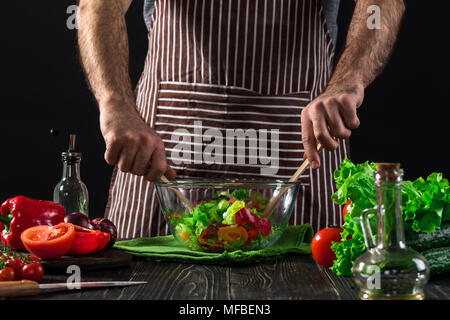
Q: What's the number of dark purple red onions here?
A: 2